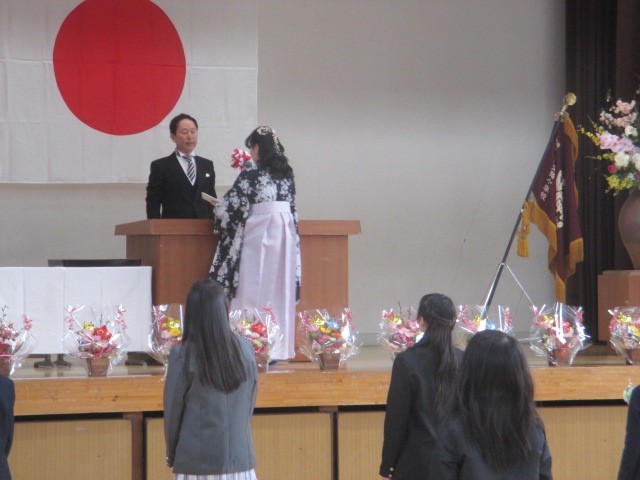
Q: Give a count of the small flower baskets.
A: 9